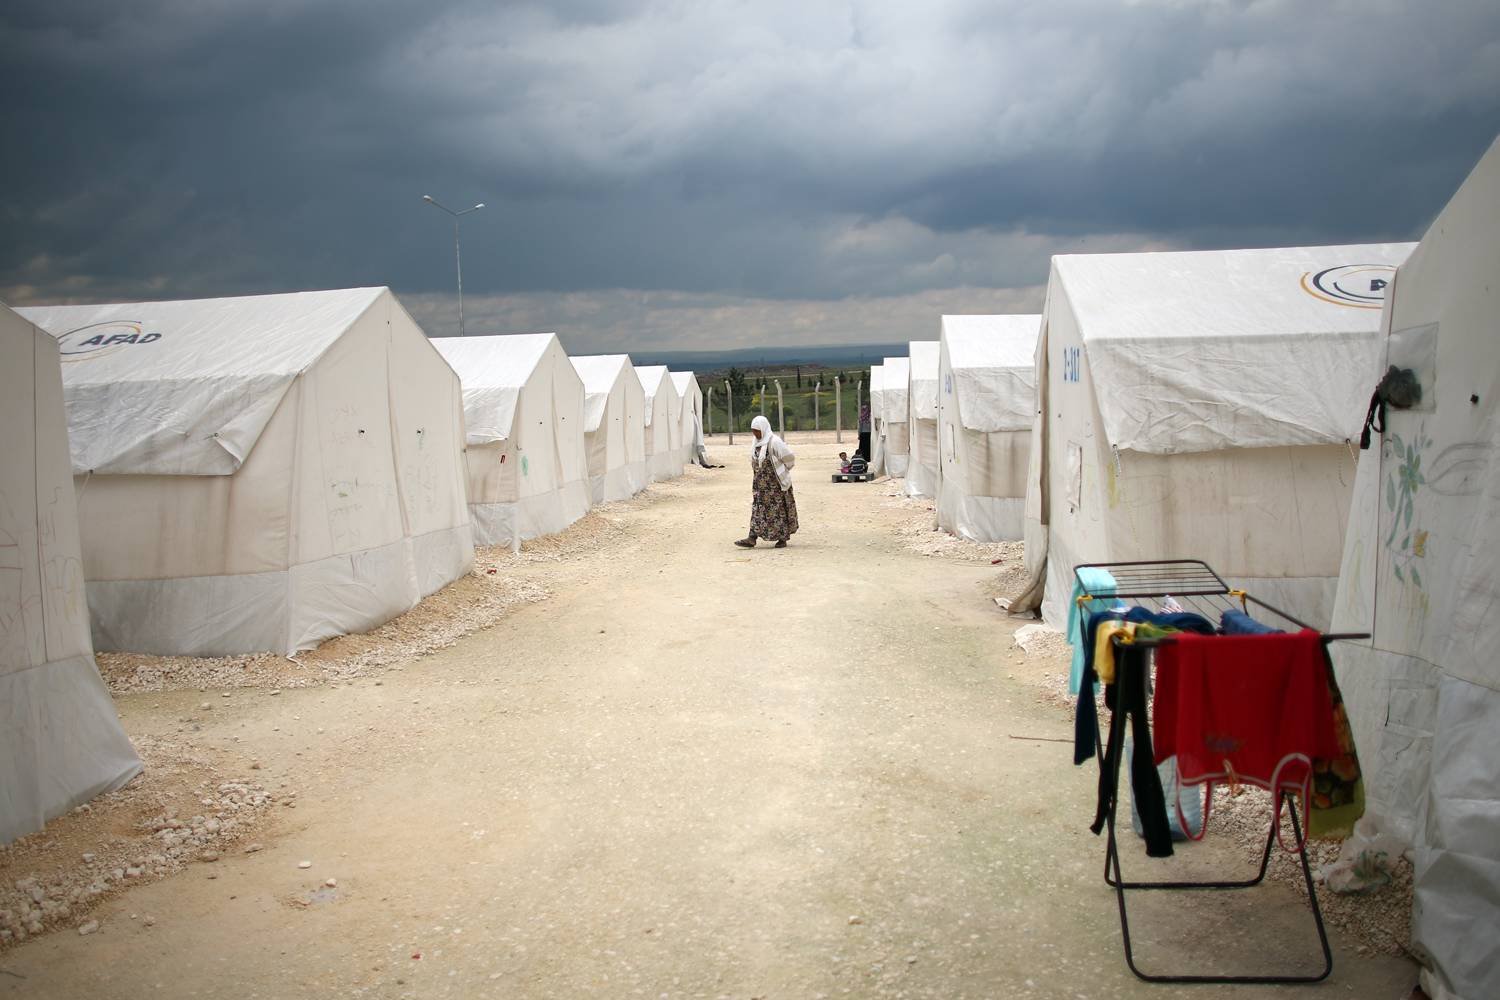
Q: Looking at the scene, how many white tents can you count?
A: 12